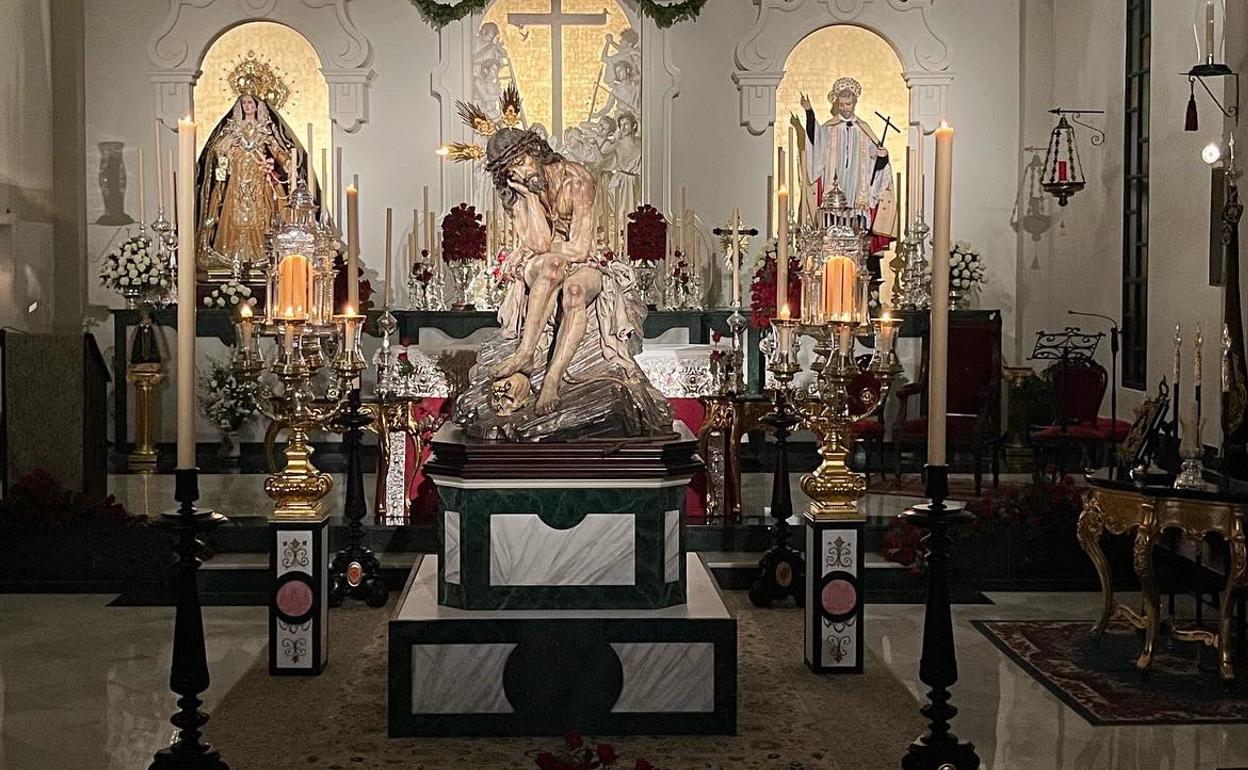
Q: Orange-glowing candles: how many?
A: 2